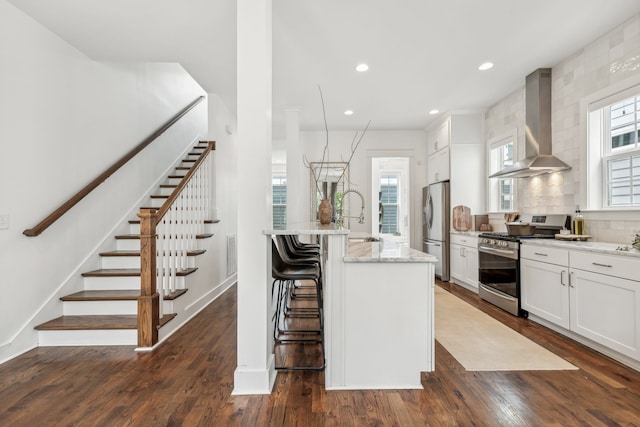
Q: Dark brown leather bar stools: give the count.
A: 4